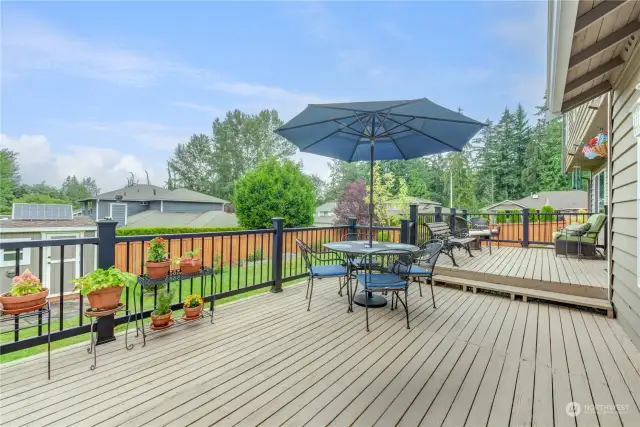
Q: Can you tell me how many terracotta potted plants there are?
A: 6